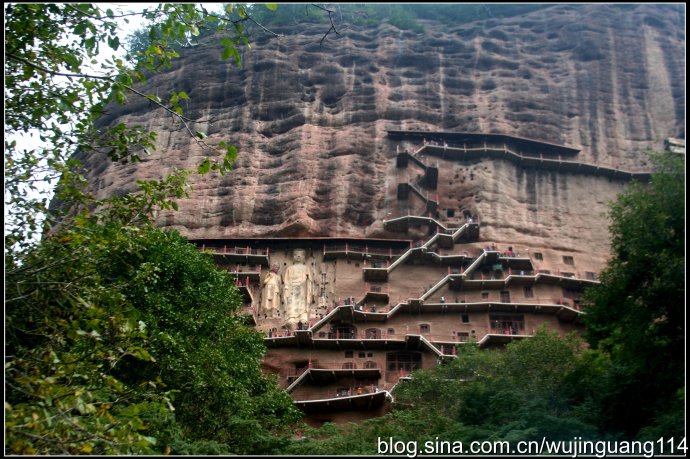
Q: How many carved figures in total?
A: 2